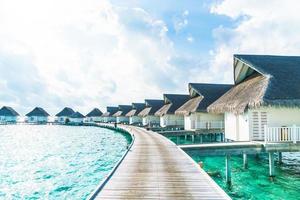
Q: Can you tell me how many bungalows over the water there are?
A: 12